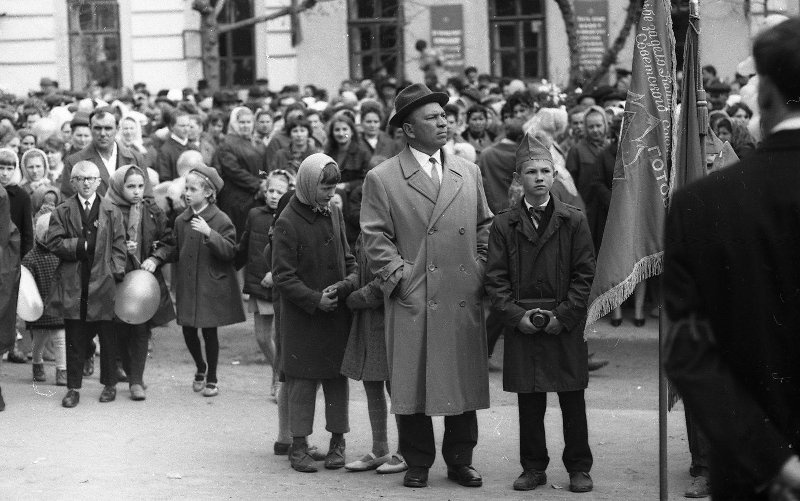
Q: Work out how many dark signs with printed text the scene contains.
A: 2